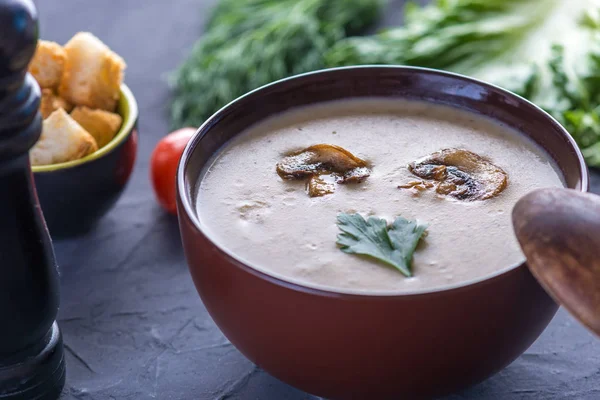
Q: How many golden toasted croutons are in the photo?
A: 5